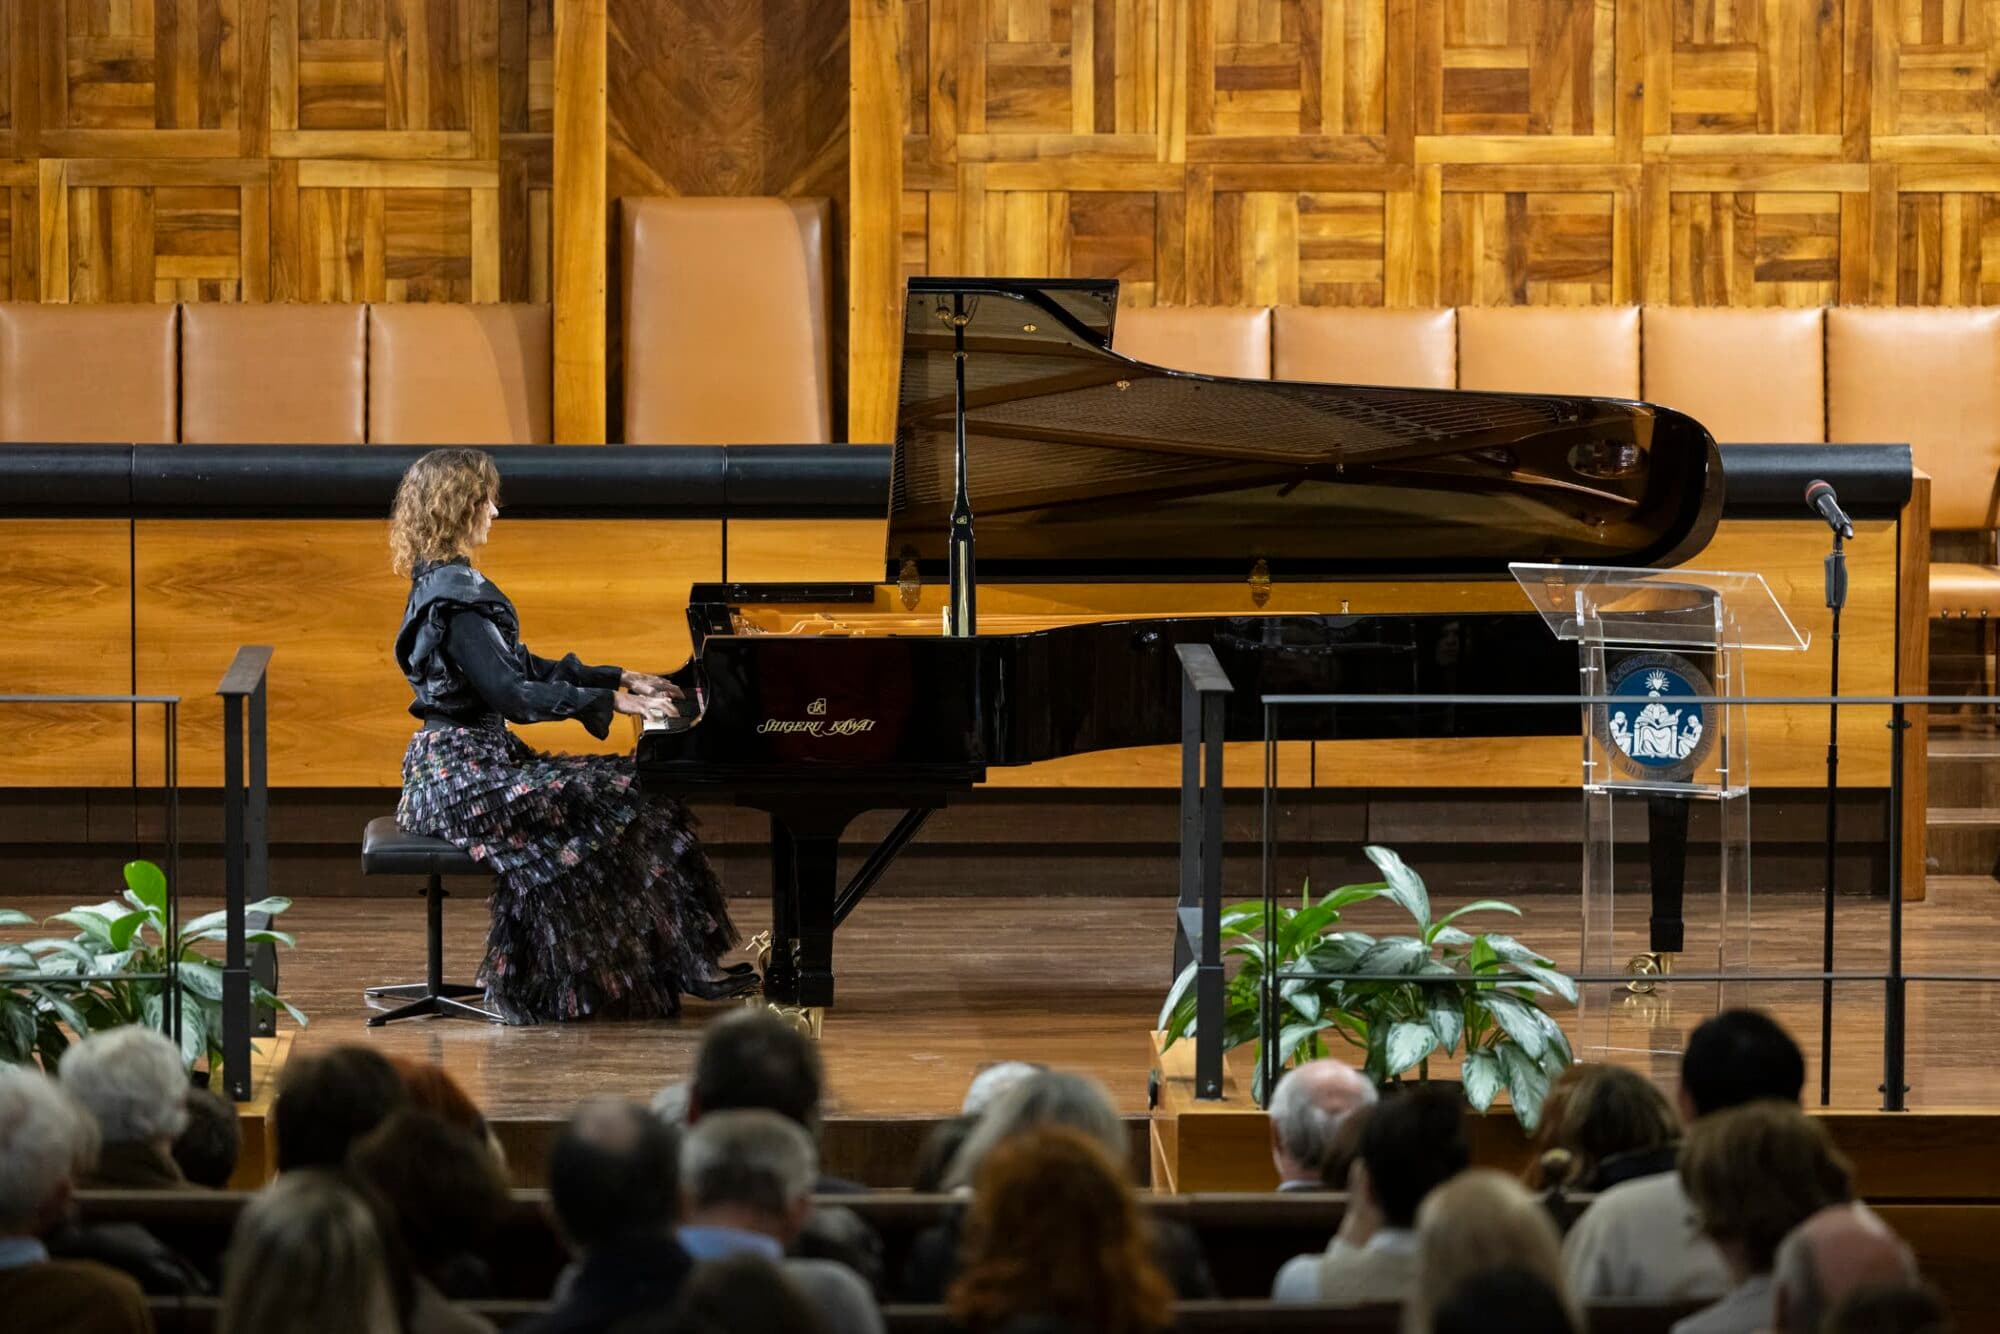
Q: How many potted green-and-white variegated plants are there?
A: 2